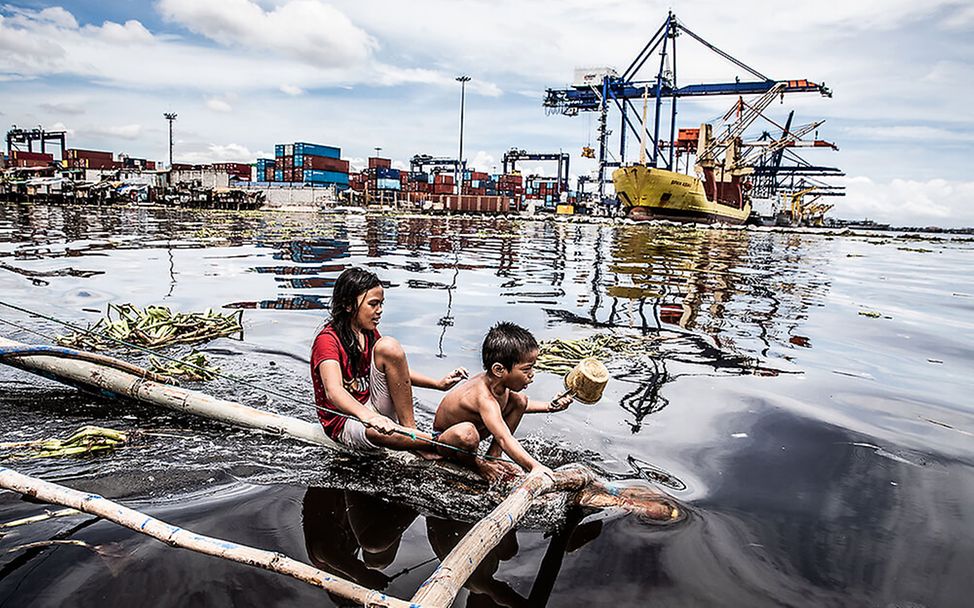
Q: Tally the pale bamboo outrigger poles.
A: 3